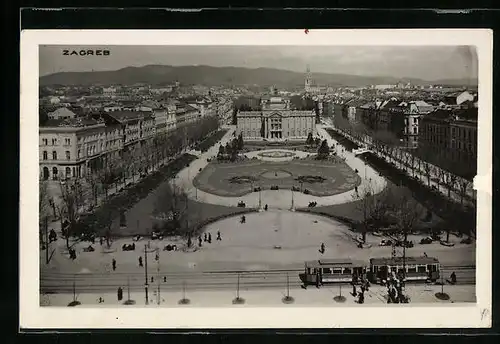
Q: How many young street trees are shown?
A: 7